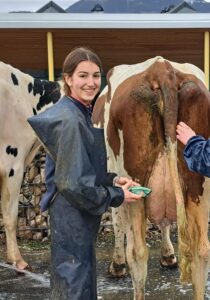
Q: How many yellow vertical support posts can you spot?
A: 2